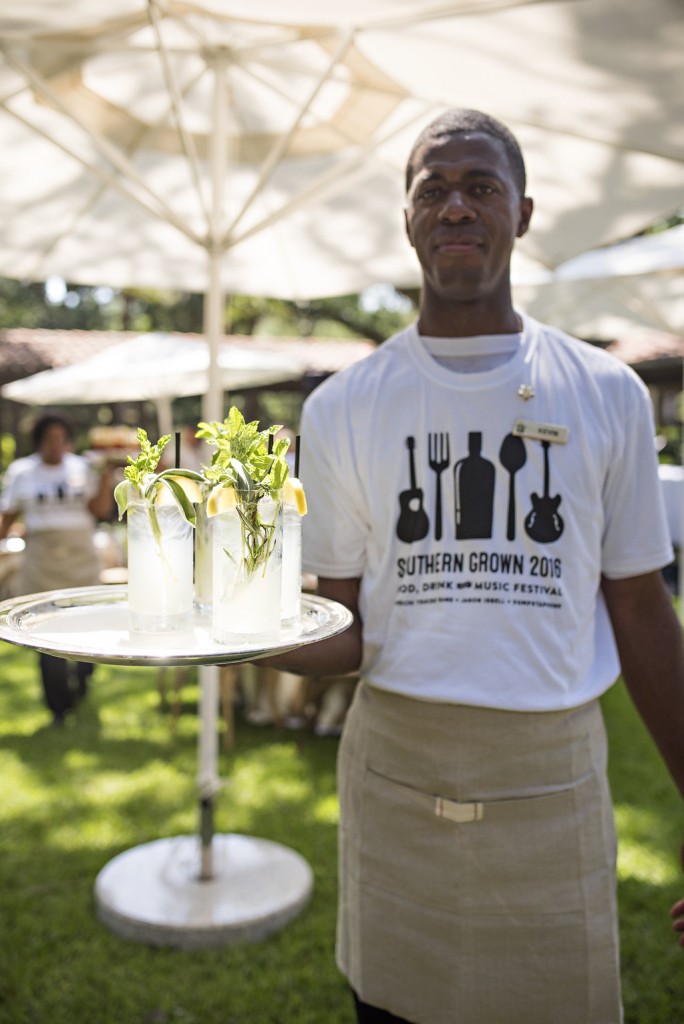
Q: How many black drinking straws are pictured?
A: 3